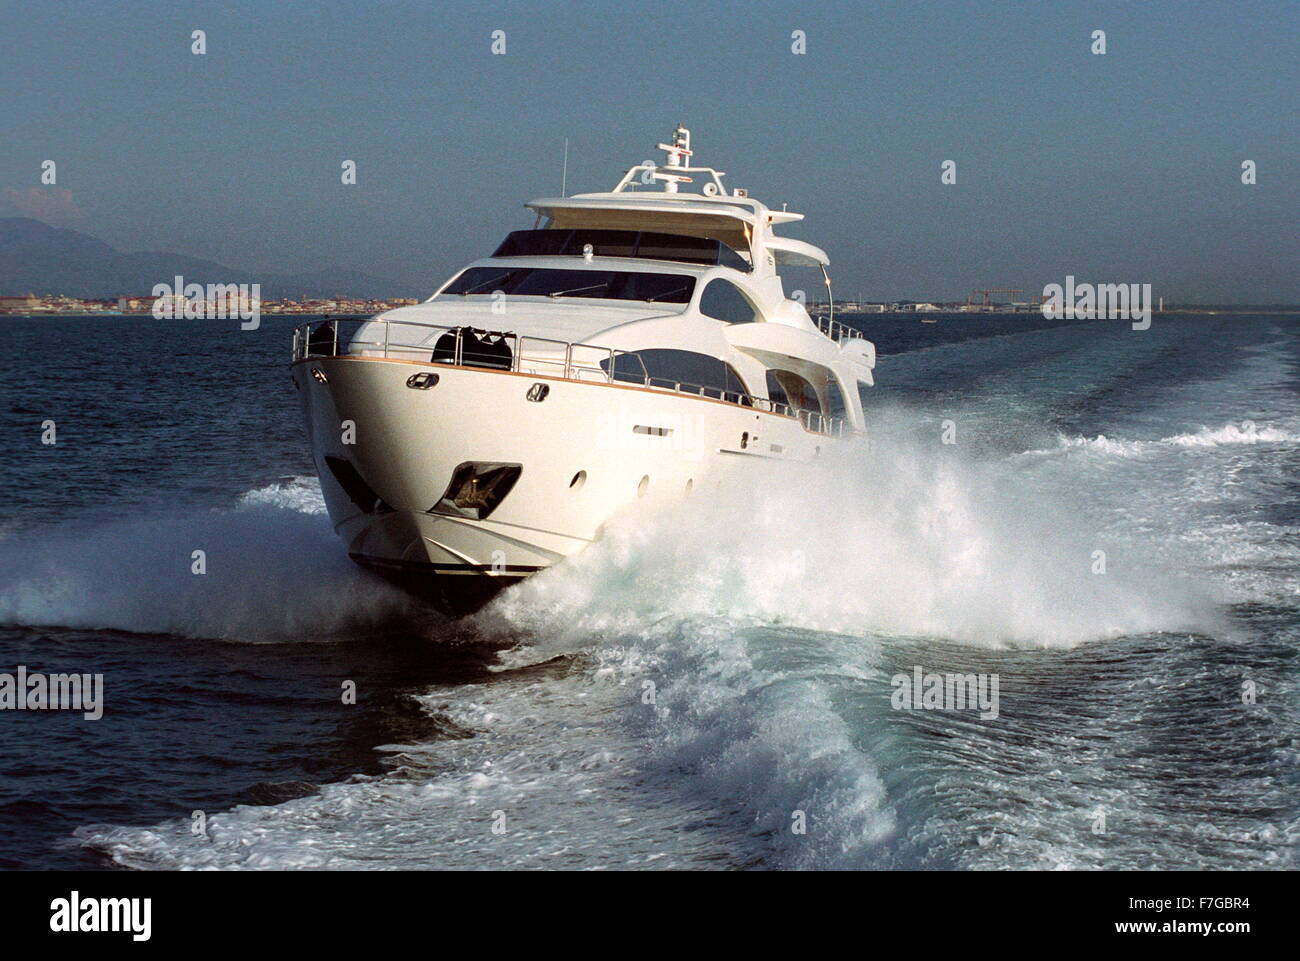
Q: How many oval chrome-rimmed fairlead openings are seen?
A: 3